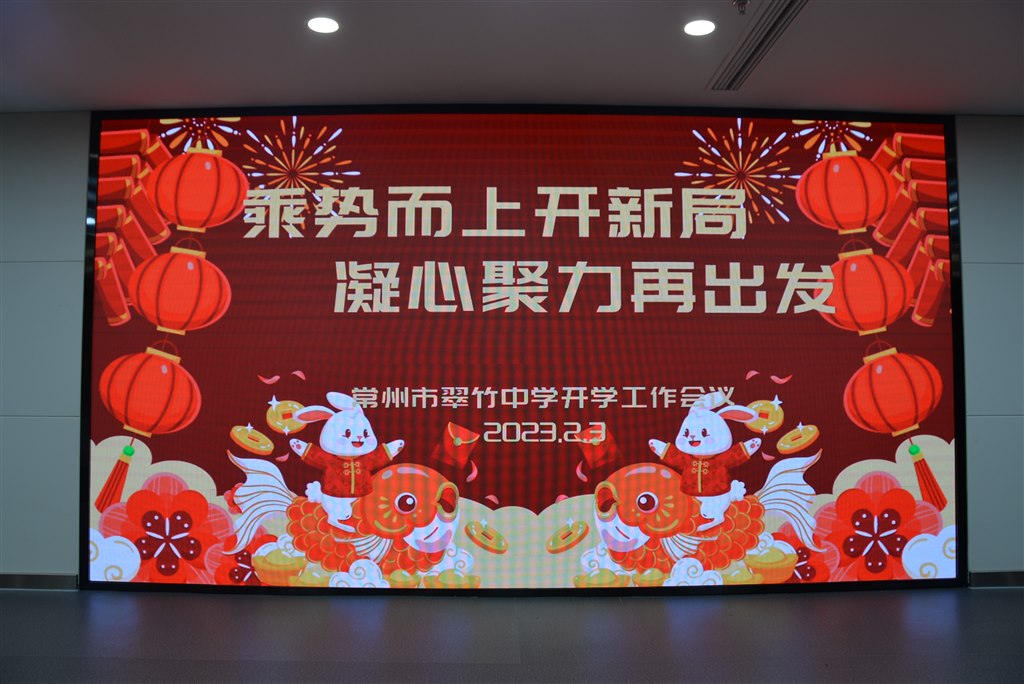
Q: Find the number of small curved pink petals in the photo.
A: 10